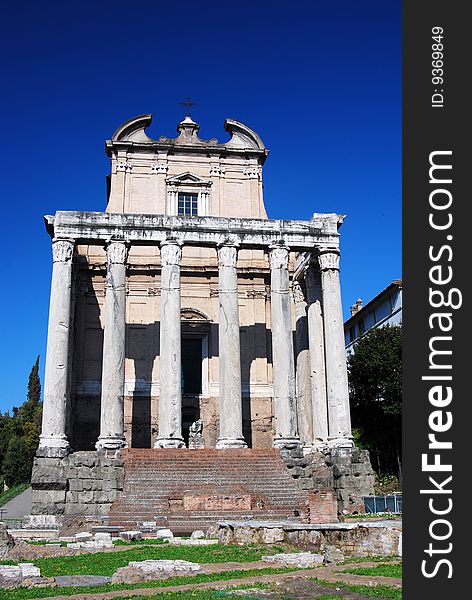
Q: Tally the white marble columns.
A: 8